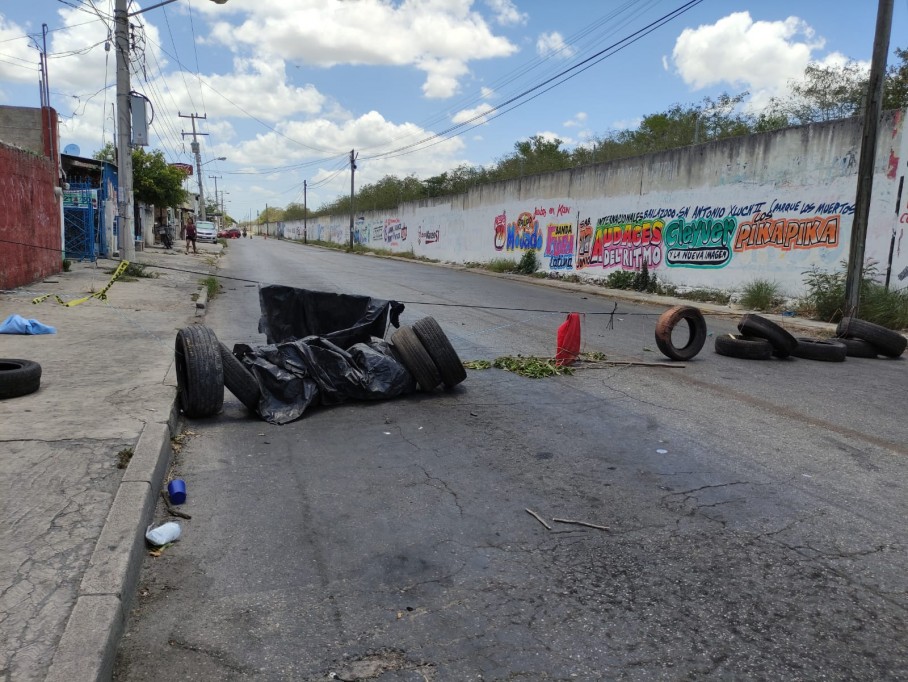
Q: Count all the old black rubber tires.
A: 11